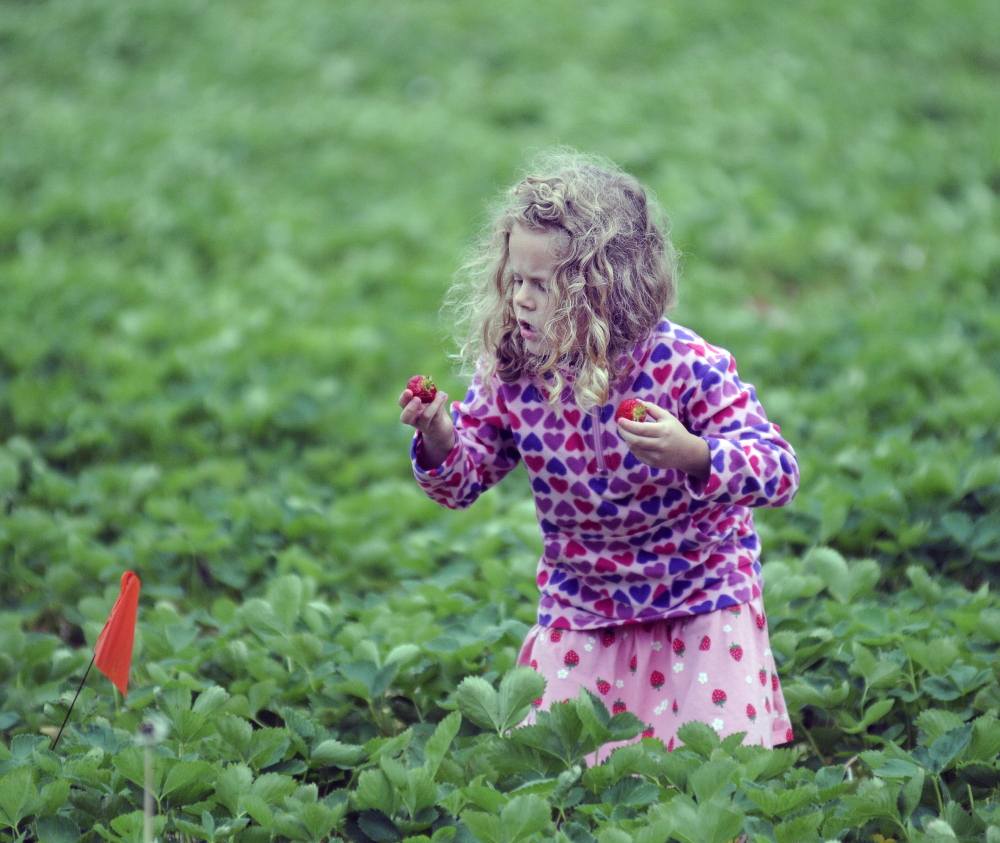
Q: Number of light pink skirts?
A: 1